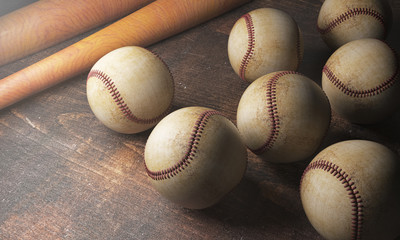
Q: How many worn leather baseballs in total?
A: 7